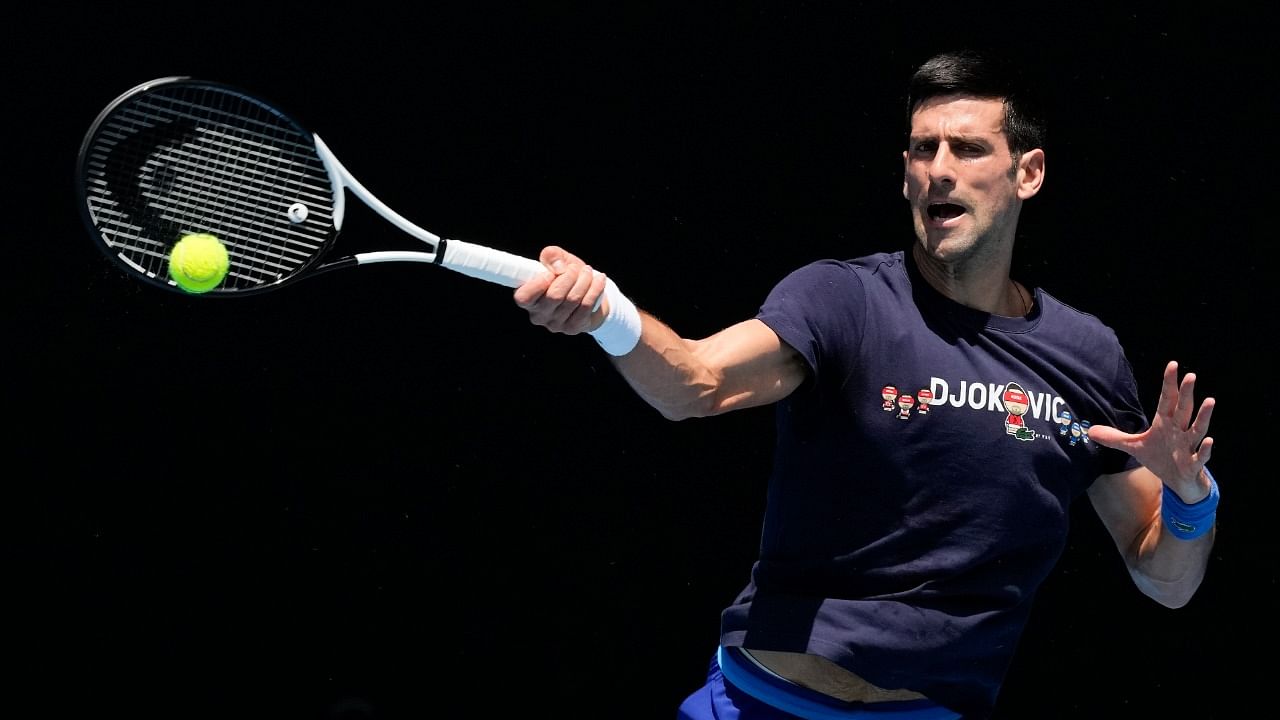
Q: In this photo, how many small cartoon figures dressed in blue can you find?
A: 3